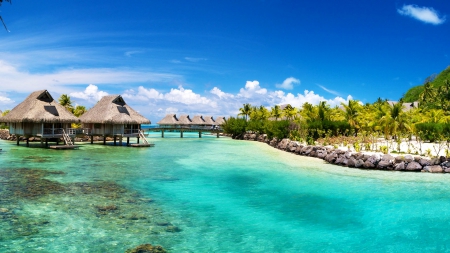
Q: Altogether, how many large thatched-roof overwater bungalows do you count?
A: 2